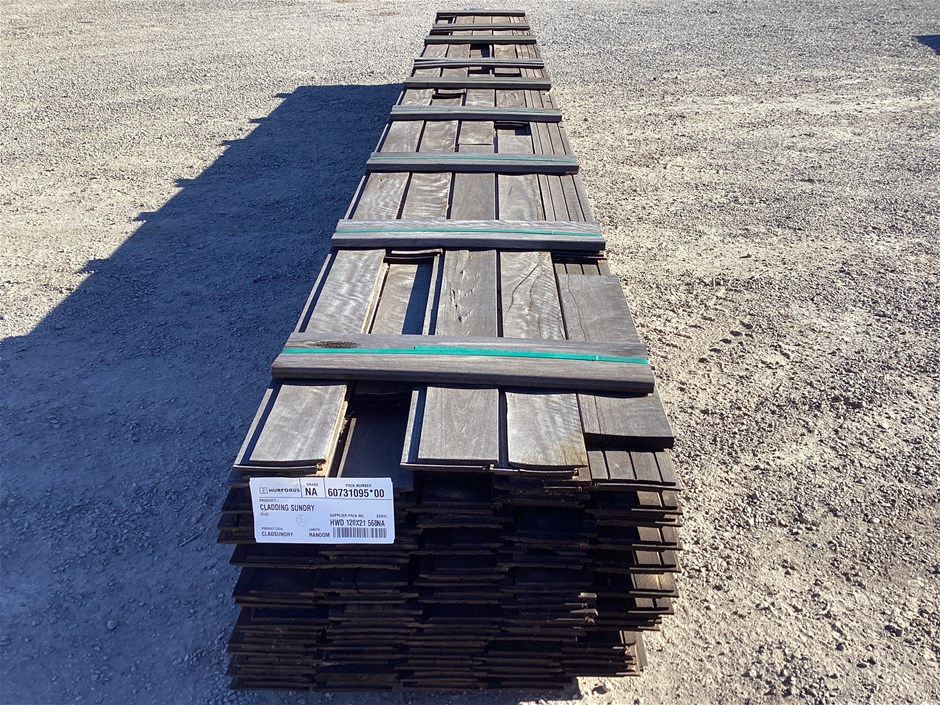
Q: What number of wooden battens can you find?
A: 9